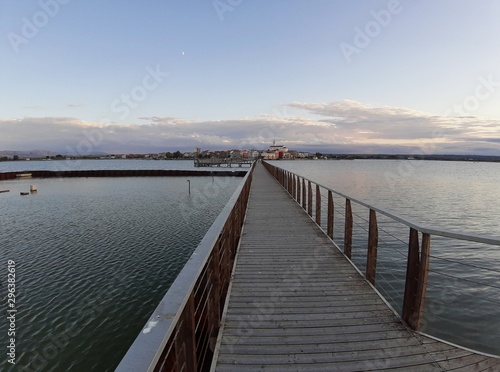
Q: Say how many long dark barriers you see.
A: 1